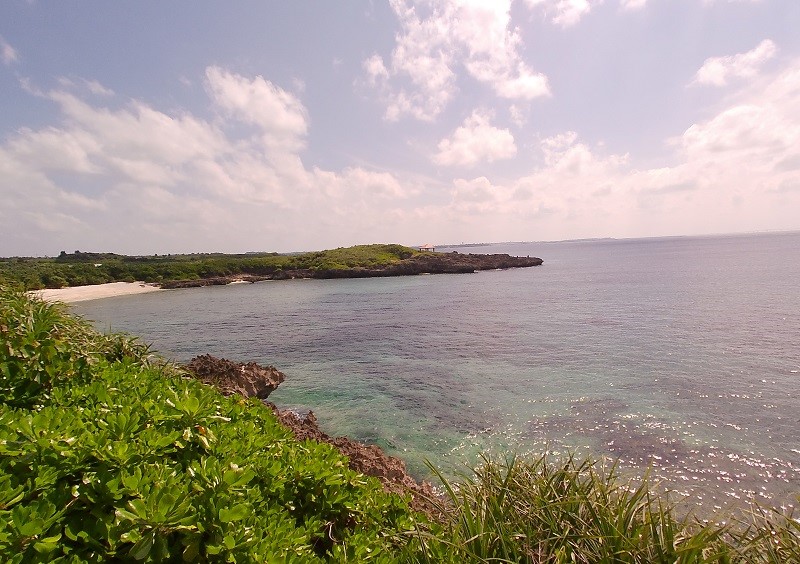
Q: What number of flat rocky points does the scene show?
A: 1